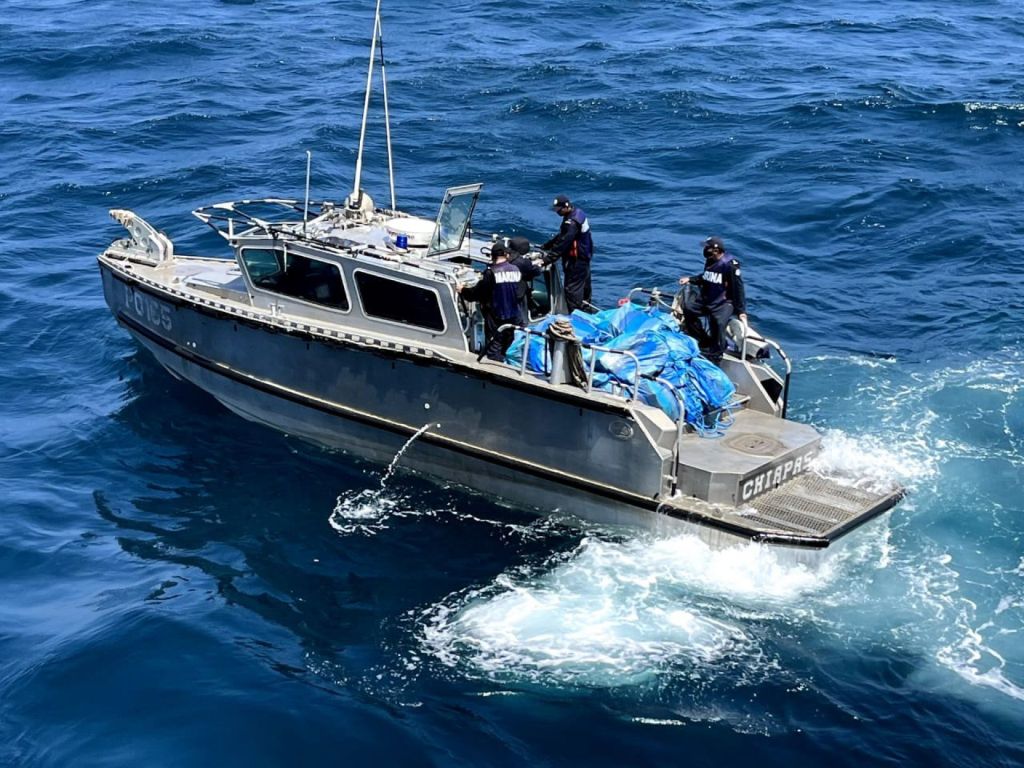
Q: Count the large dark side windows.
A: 2